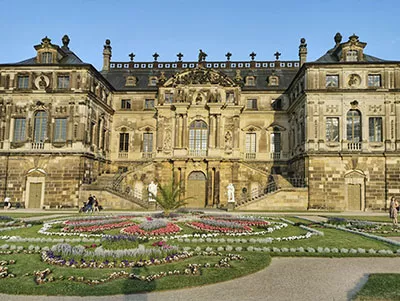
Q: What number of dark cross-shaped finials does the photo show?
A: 6